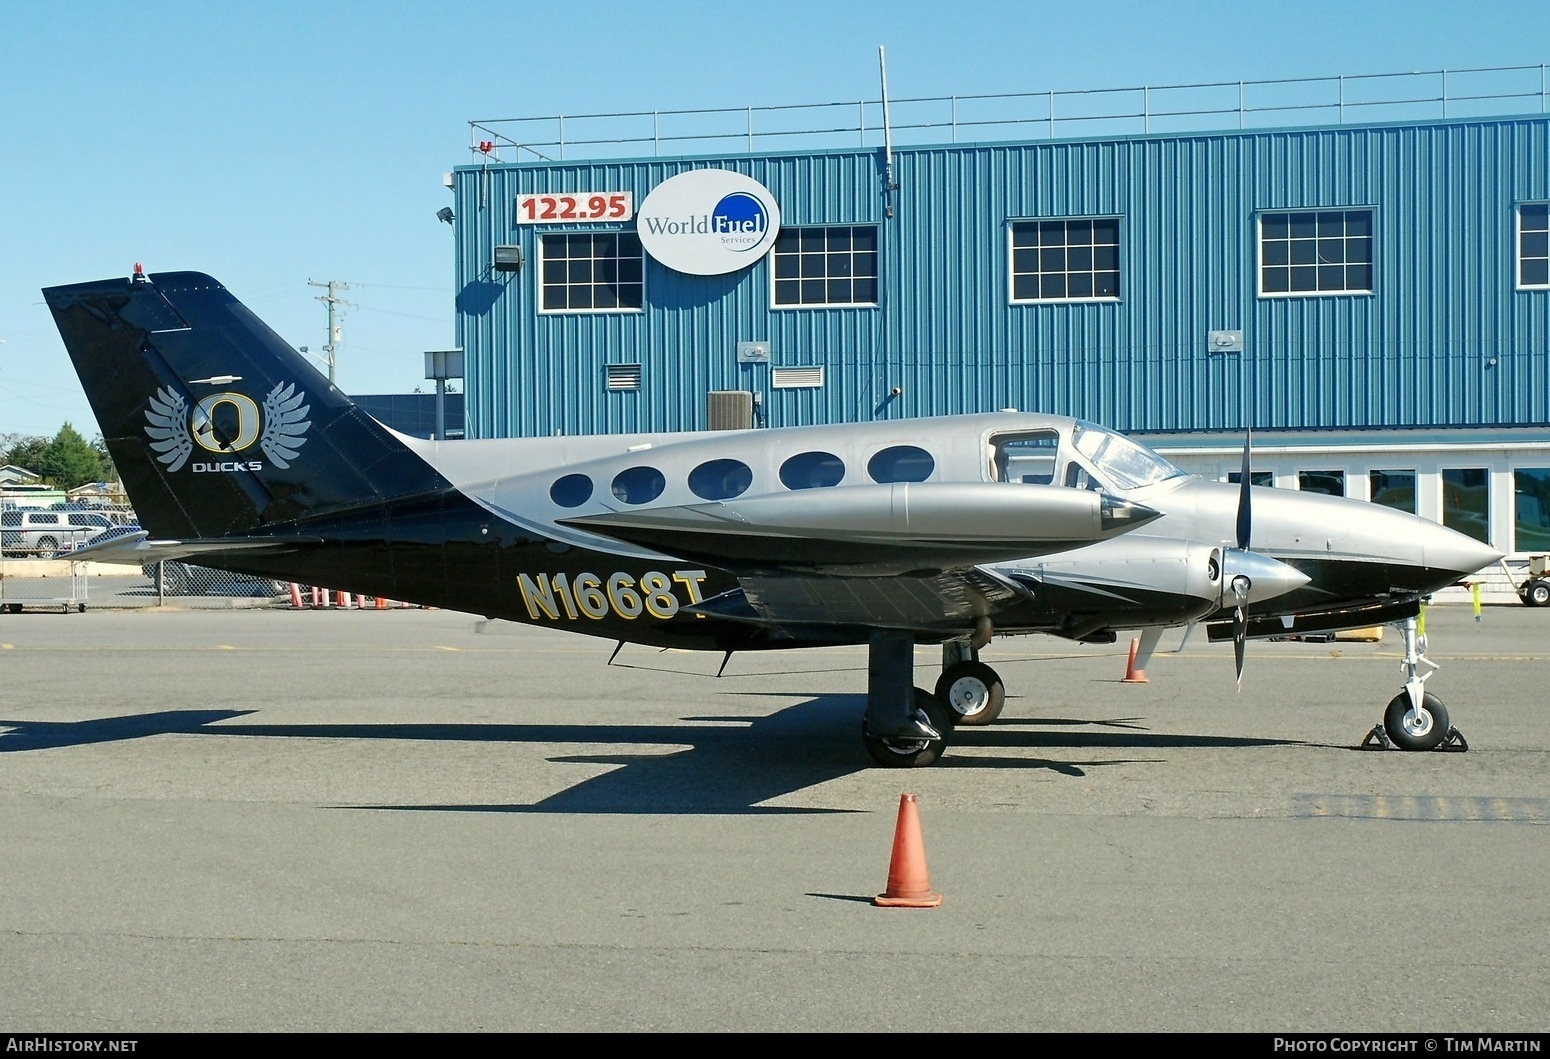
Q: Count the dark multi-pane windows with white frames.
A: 5